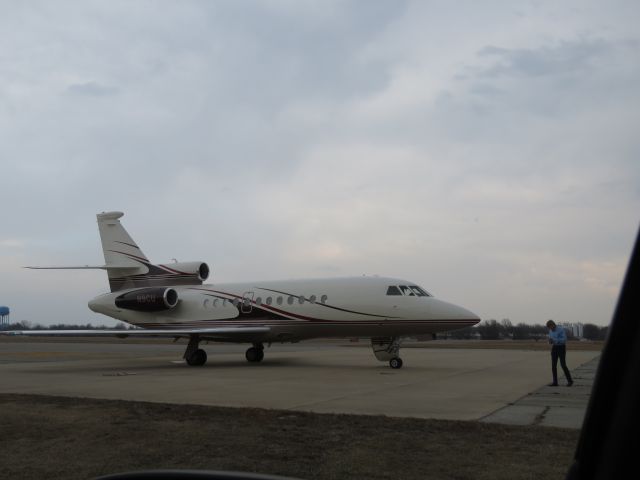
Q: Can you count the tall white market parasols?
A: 0